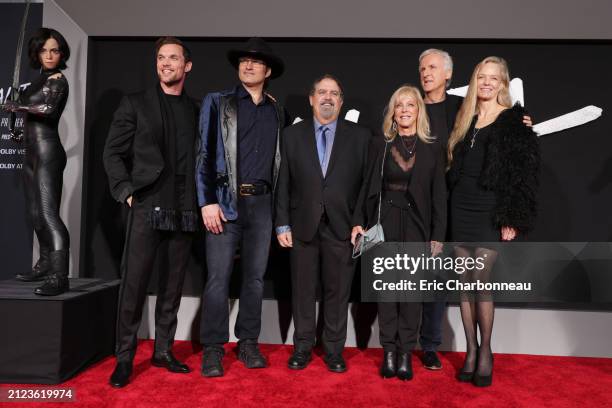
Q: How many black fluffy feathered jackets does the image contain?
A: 1